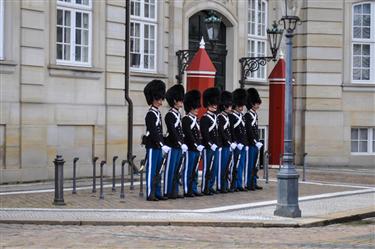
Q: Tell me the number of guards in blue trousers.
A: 7